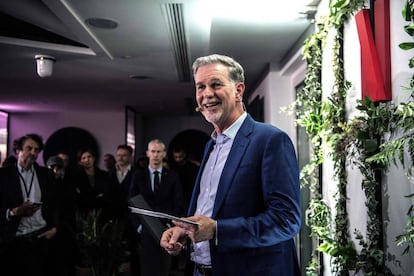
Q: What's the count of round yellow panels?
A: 0